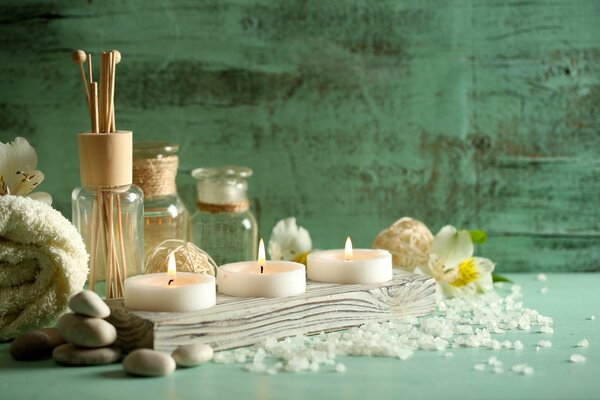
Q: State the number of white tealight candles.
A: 3